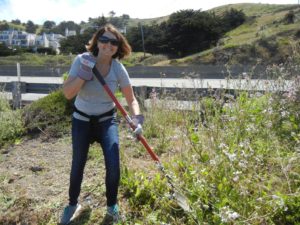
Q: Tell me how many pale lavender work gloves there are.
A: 2